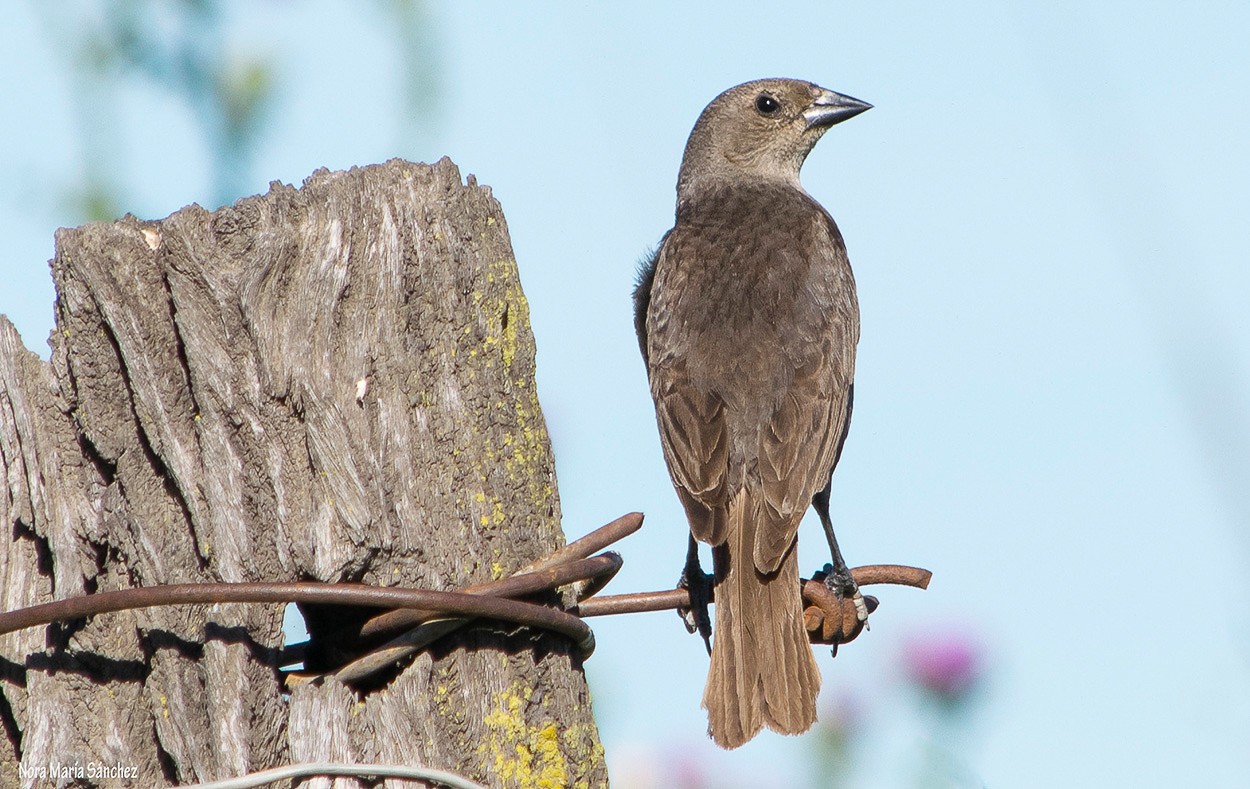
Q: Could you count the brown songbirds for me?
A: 1